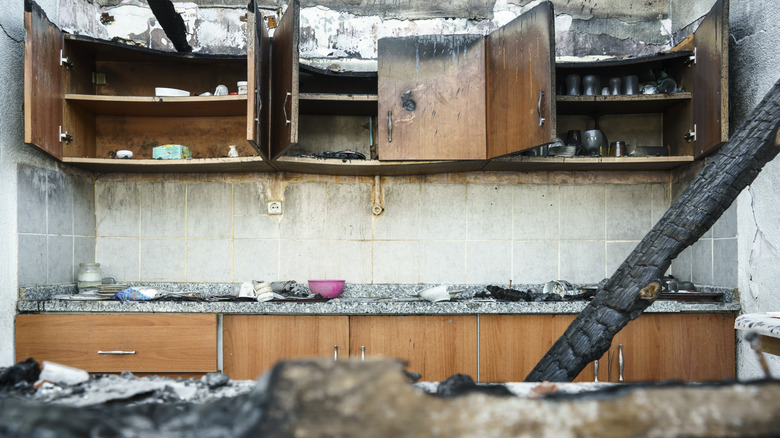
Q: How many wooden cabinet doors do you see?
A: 10